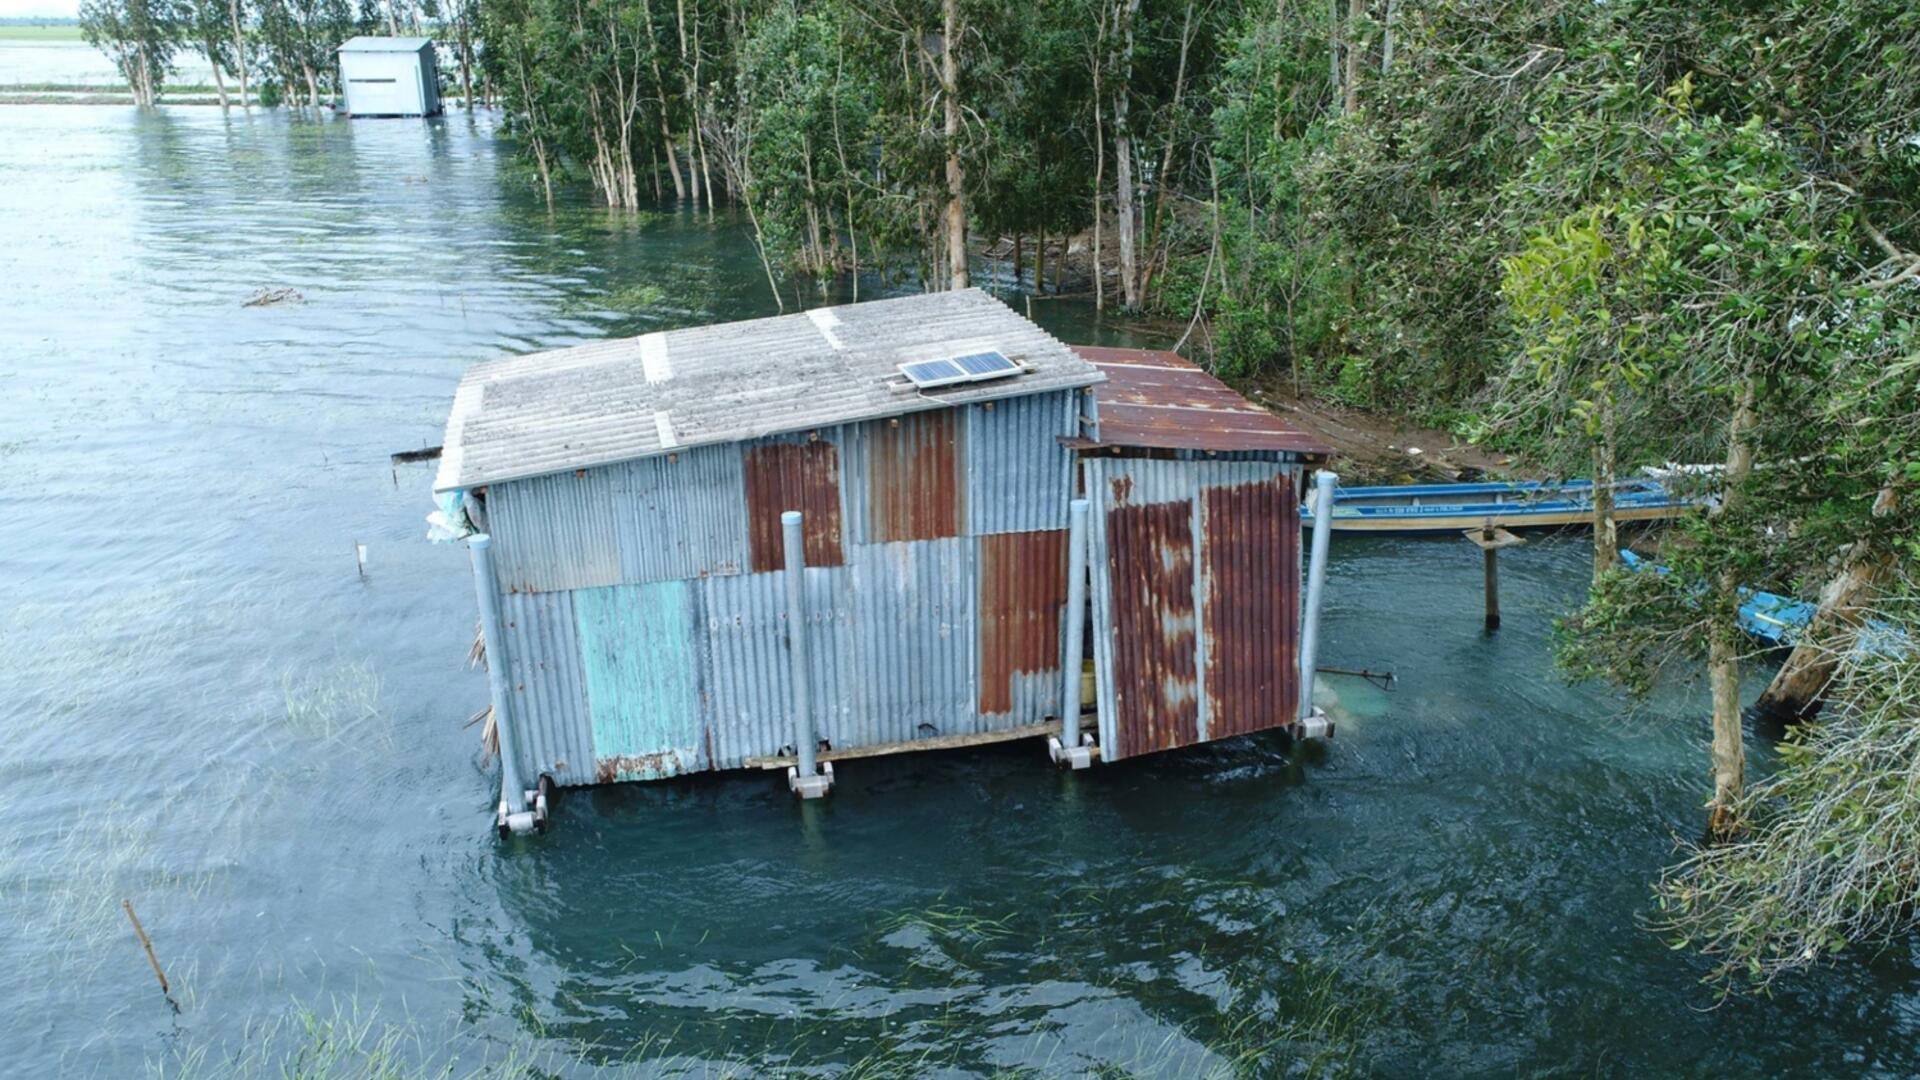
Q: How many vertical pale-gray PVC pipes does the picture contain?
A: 4